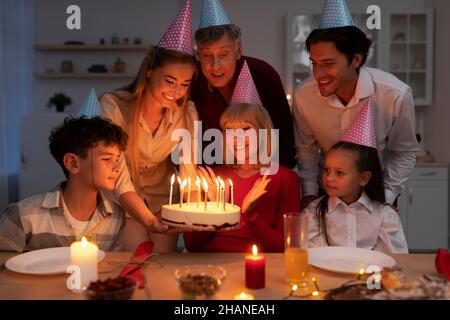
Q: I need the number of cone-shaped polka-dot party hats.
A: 6